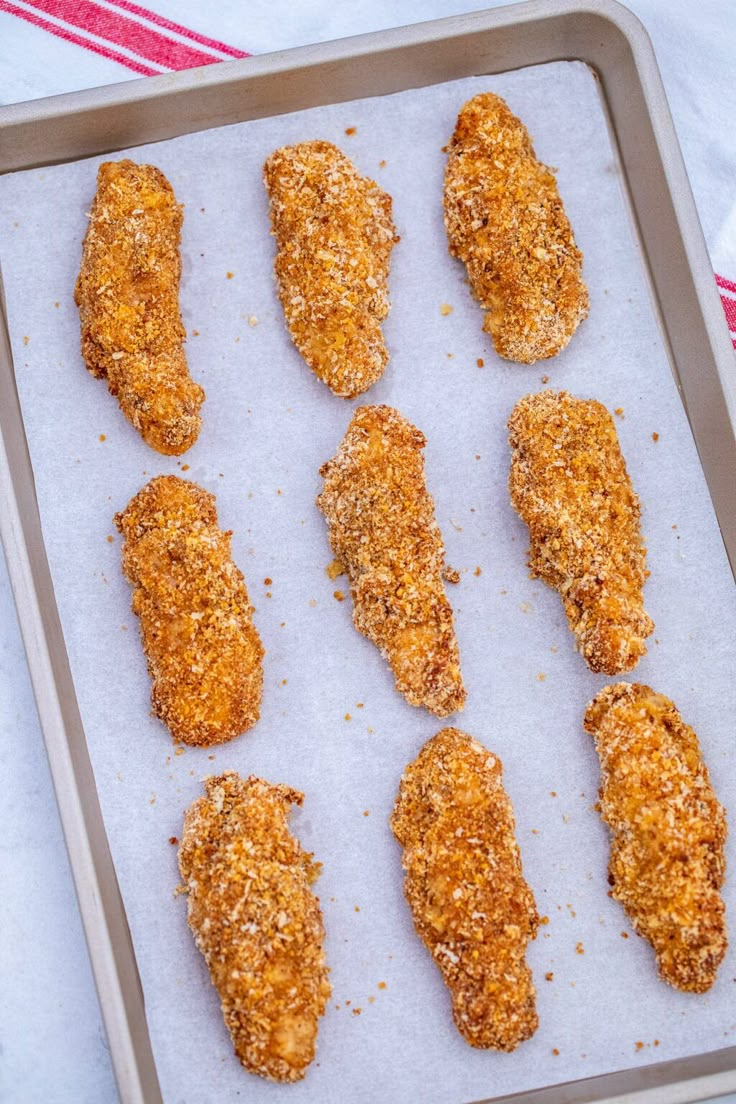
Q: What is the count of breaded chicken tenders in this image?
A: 9